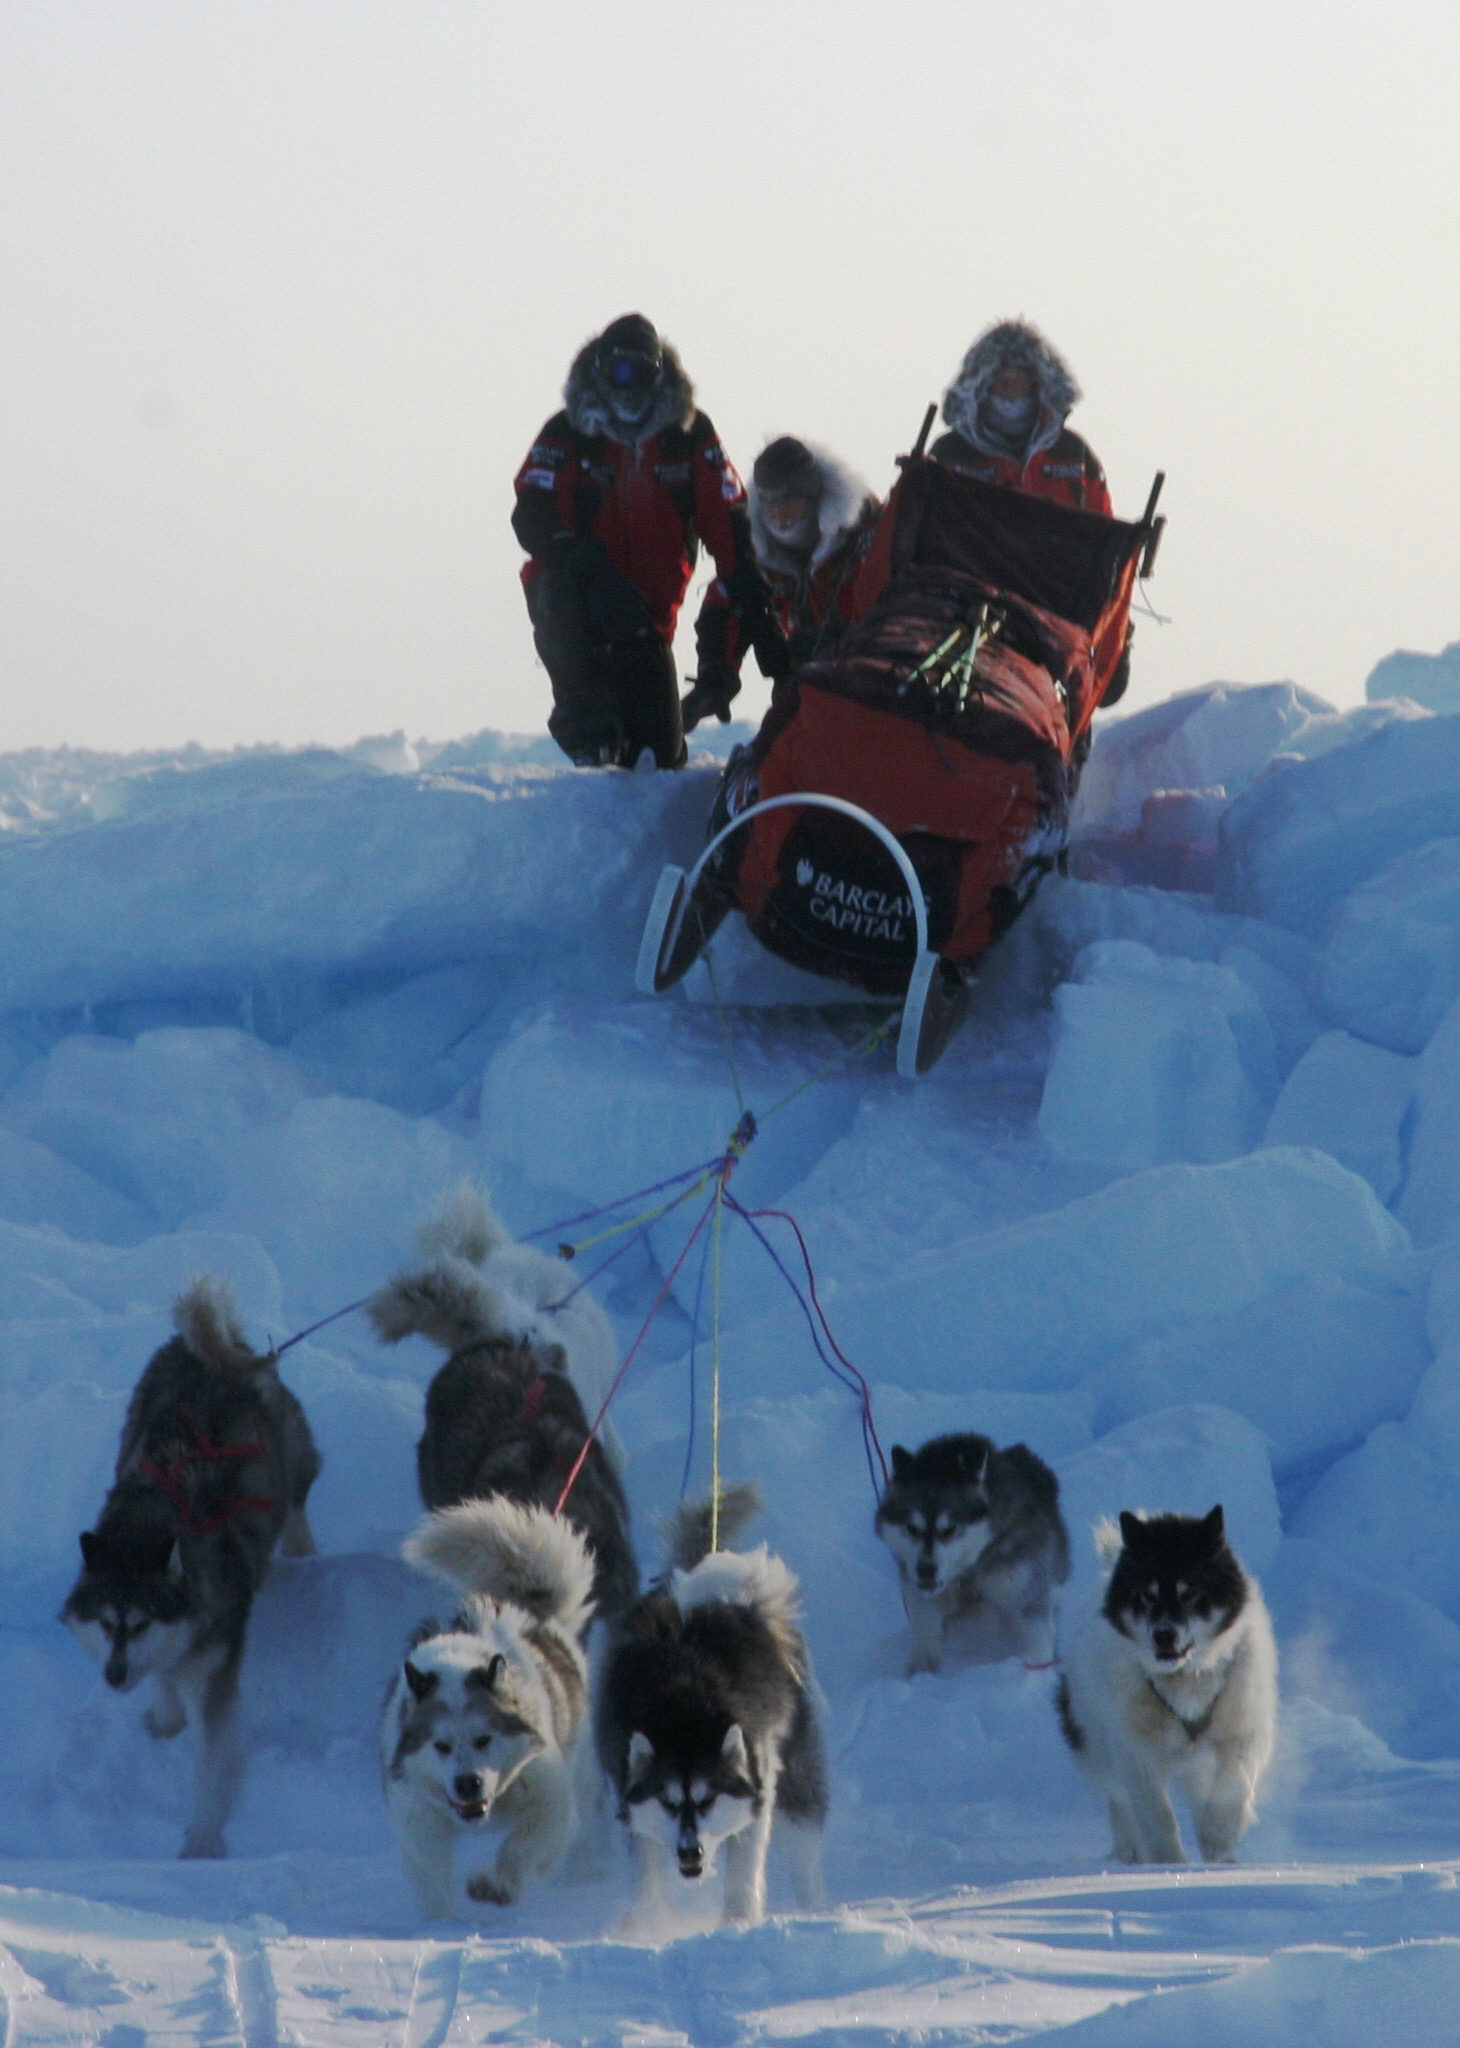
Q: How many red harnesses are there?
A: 2